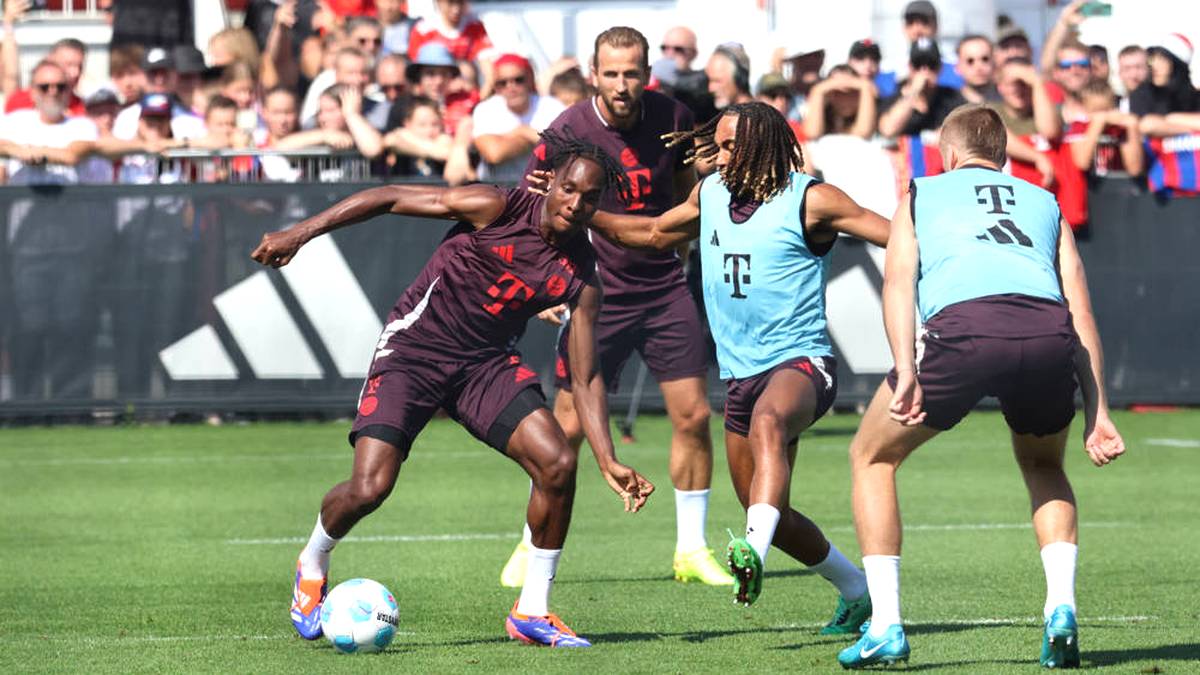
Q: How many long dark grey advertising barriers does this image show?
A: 1